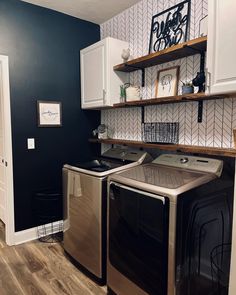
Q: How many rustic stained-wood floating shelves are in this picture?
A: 3